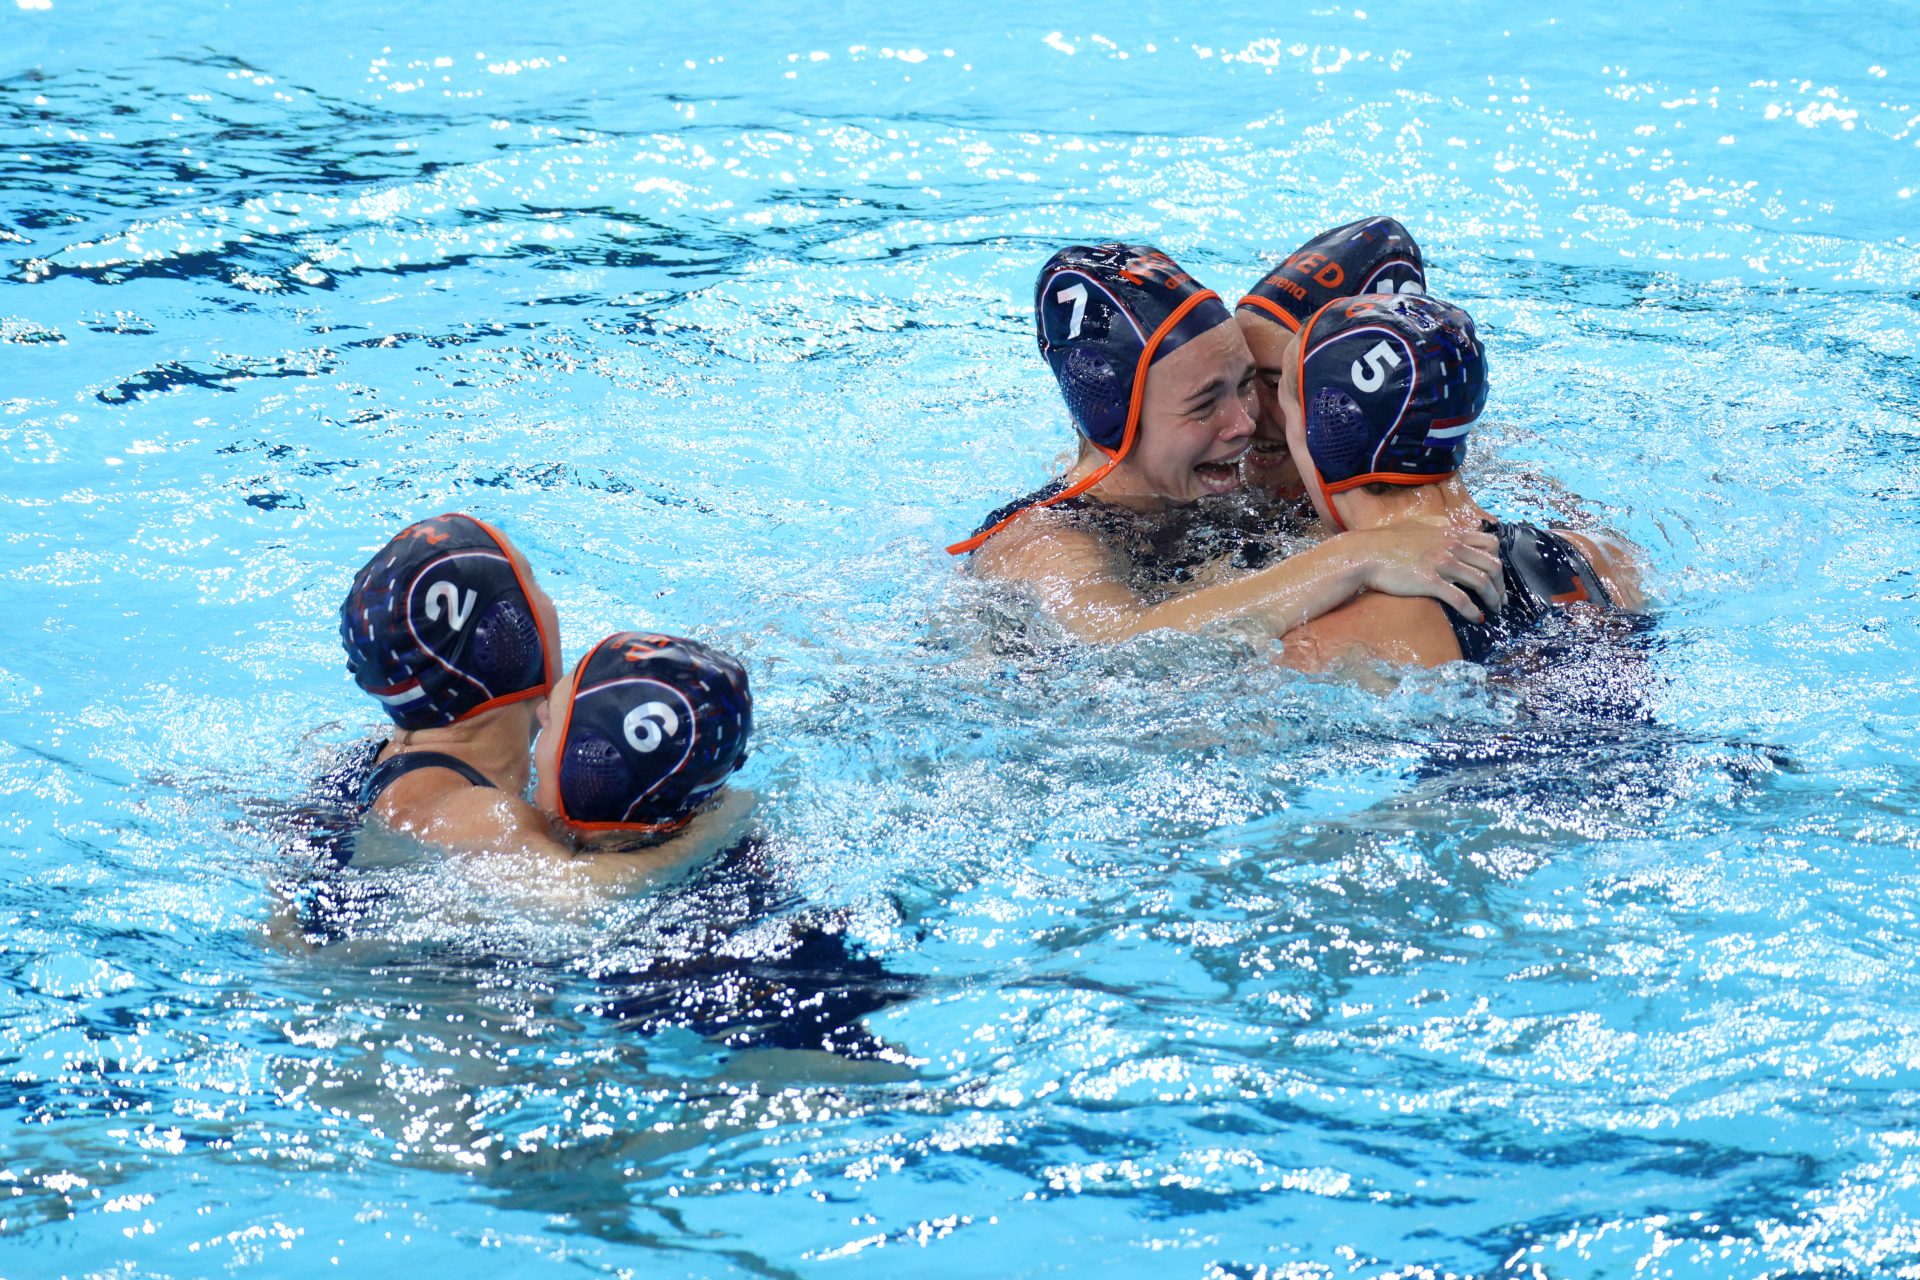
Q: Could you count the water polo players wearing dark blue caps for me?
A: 5